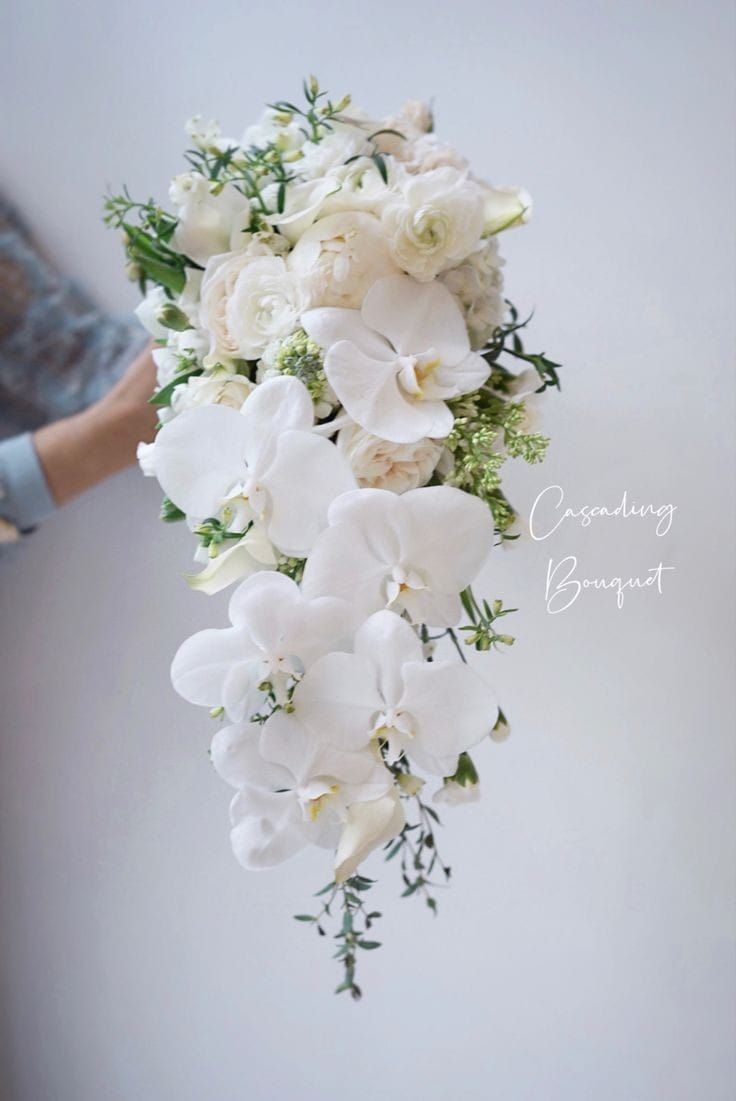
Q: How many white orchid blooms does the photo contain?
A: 6